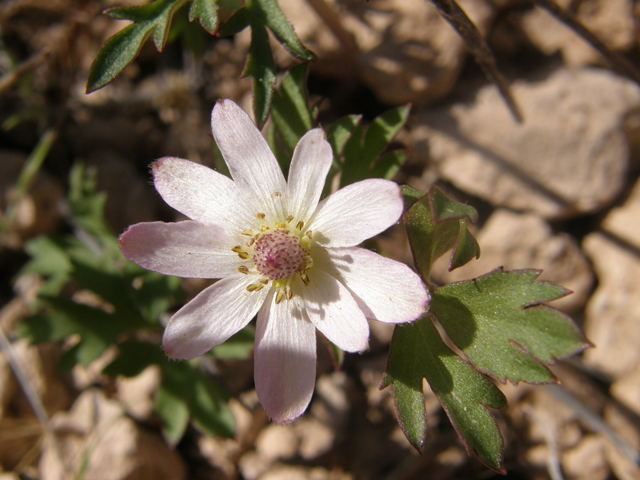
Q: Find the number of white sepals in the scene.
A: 9